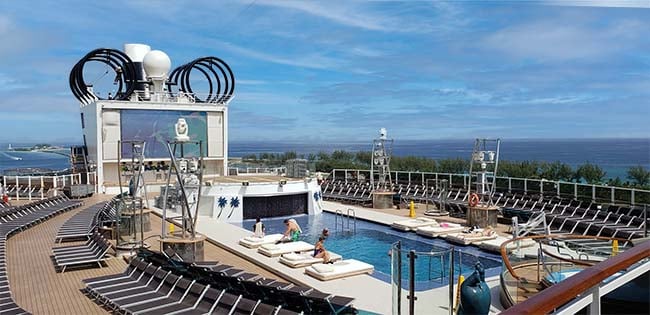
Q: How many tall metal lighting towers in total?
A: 4